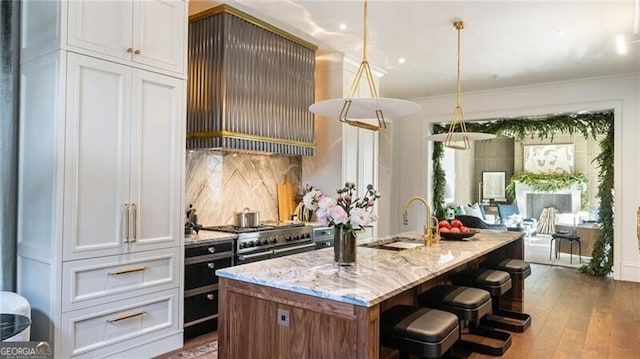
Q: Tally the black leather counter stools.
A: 4